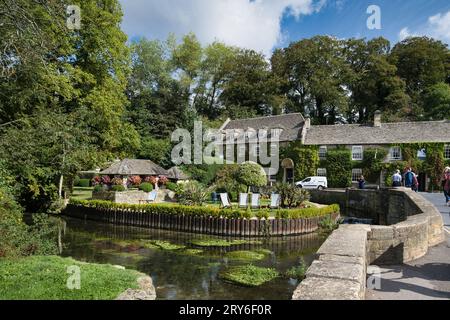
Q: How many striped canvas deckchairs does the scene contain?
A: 5